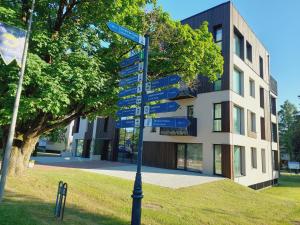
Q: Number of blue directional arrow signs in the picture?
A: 12